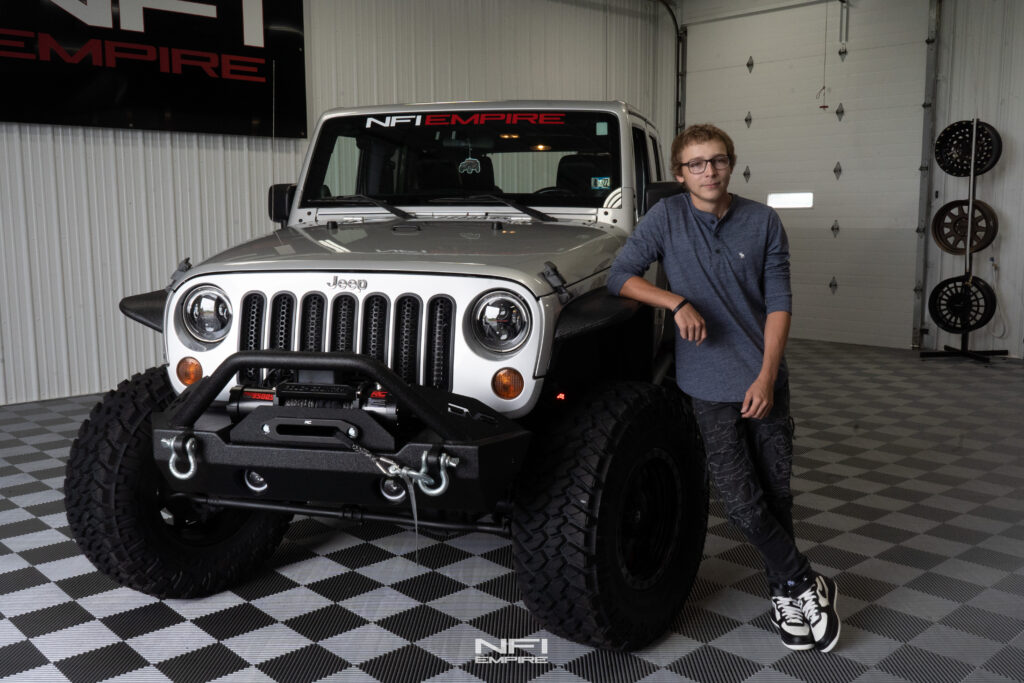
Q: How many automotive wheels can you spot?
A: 5